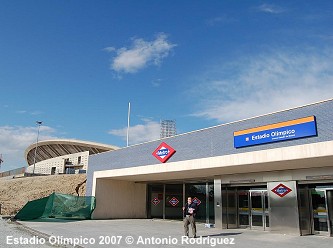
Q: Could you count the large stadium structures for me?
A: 1